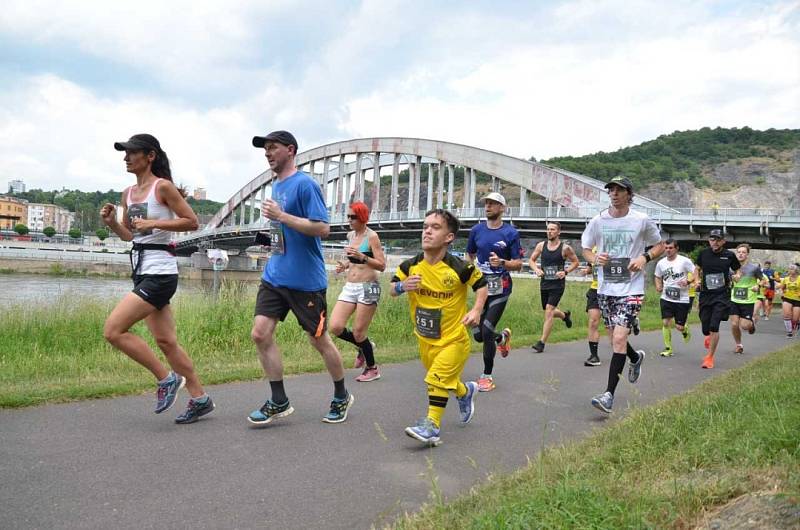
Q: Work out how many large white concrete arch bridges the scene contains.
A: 1